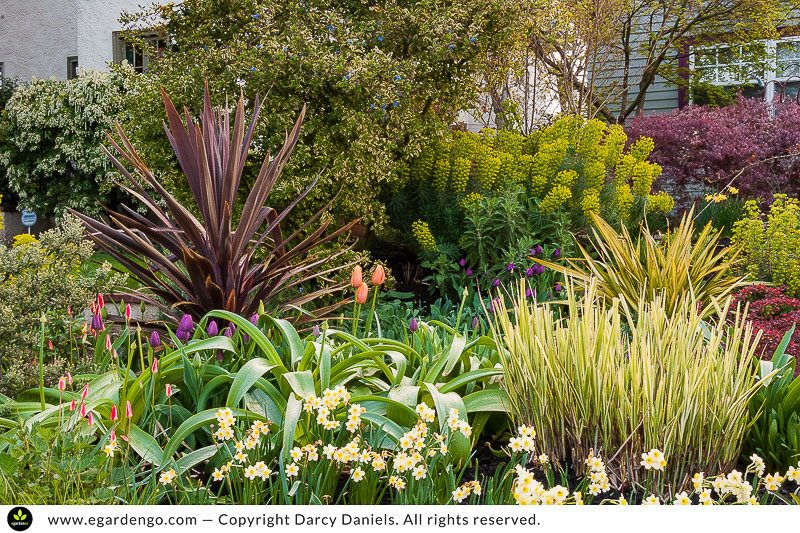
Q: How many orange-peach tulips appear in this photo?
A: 3